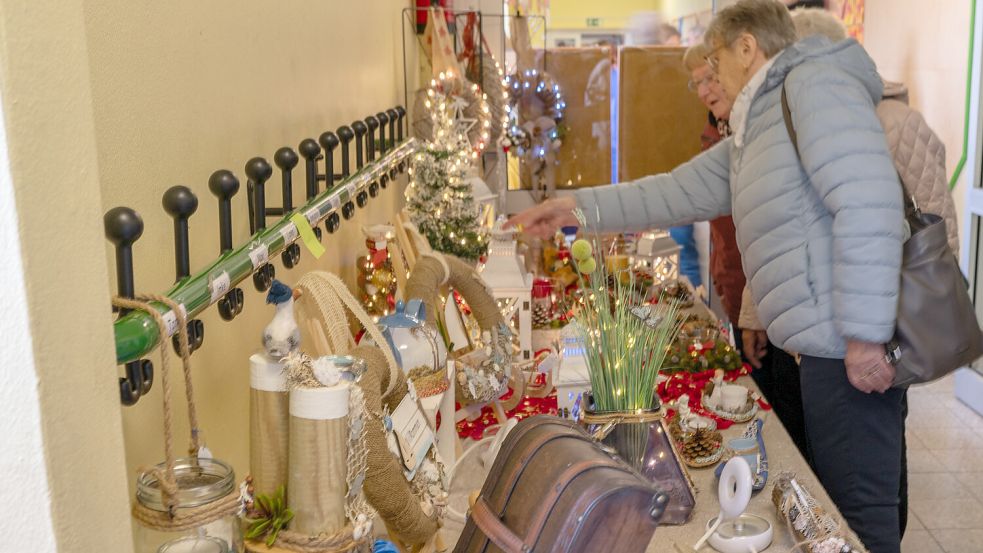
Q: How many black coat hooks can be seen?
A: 13